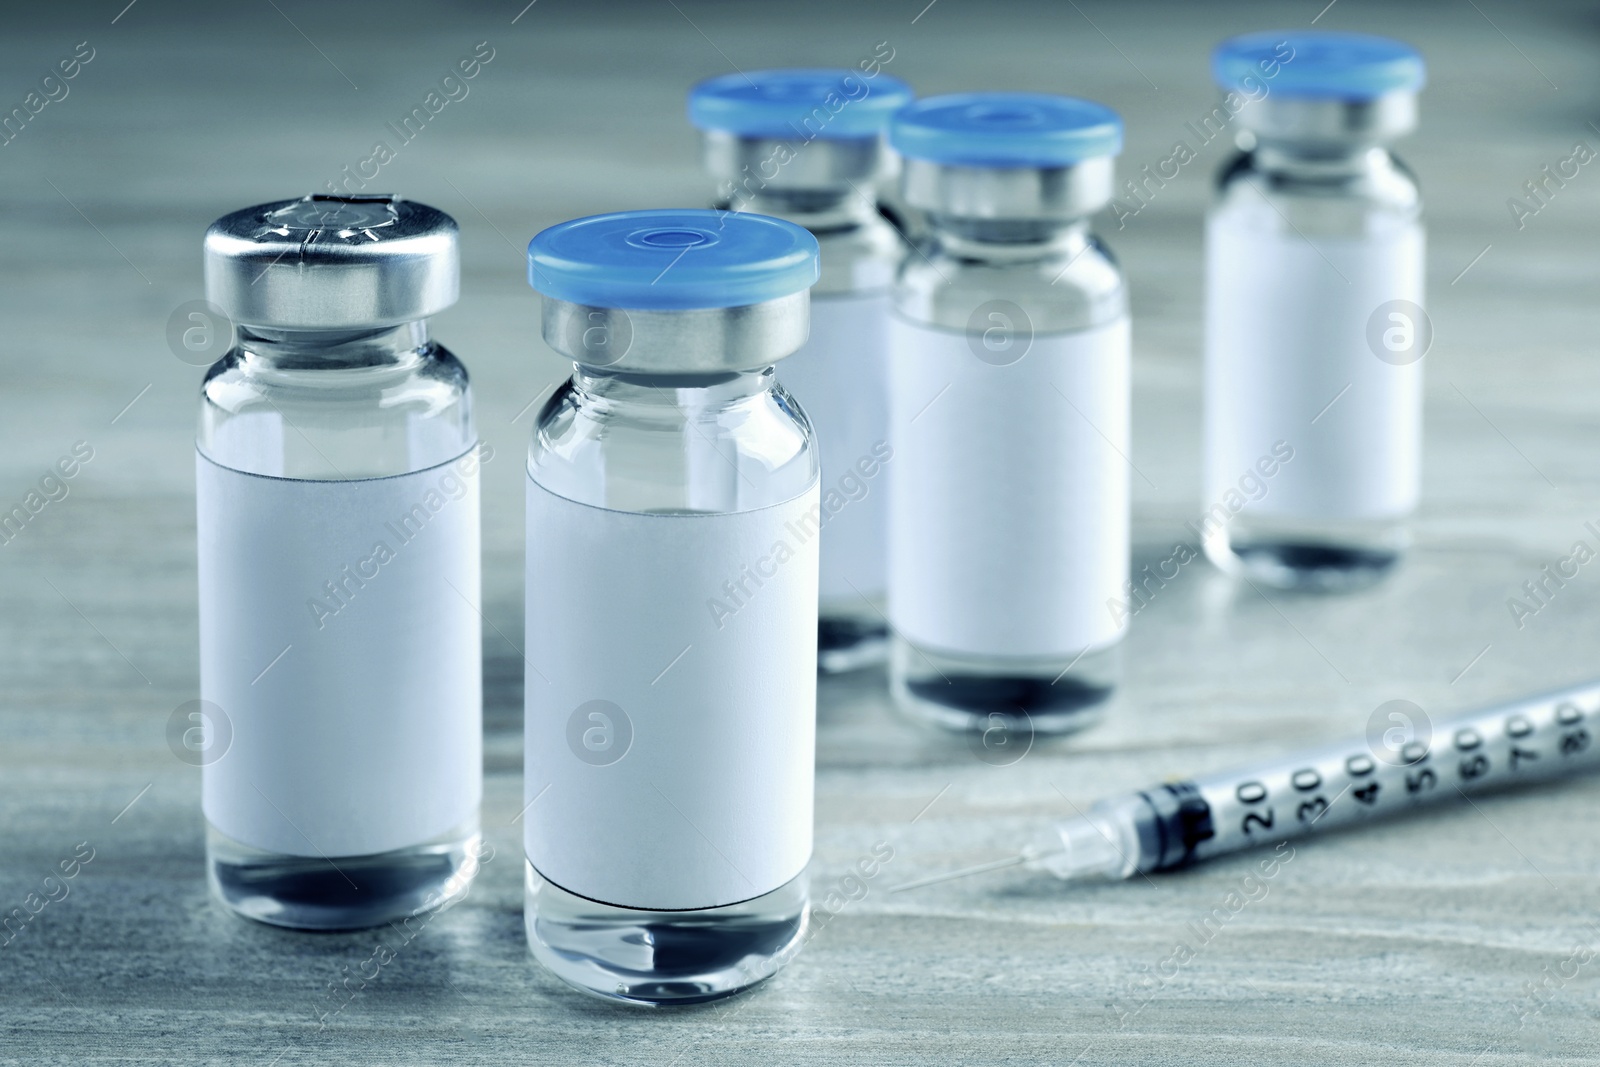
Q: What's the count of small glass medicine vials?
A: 5